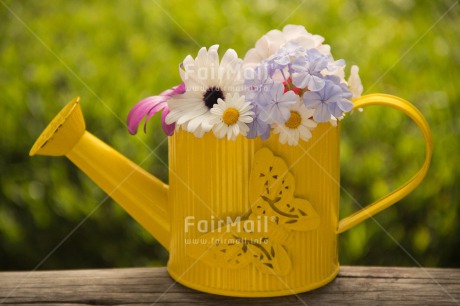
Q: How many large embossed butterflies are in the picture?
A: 1